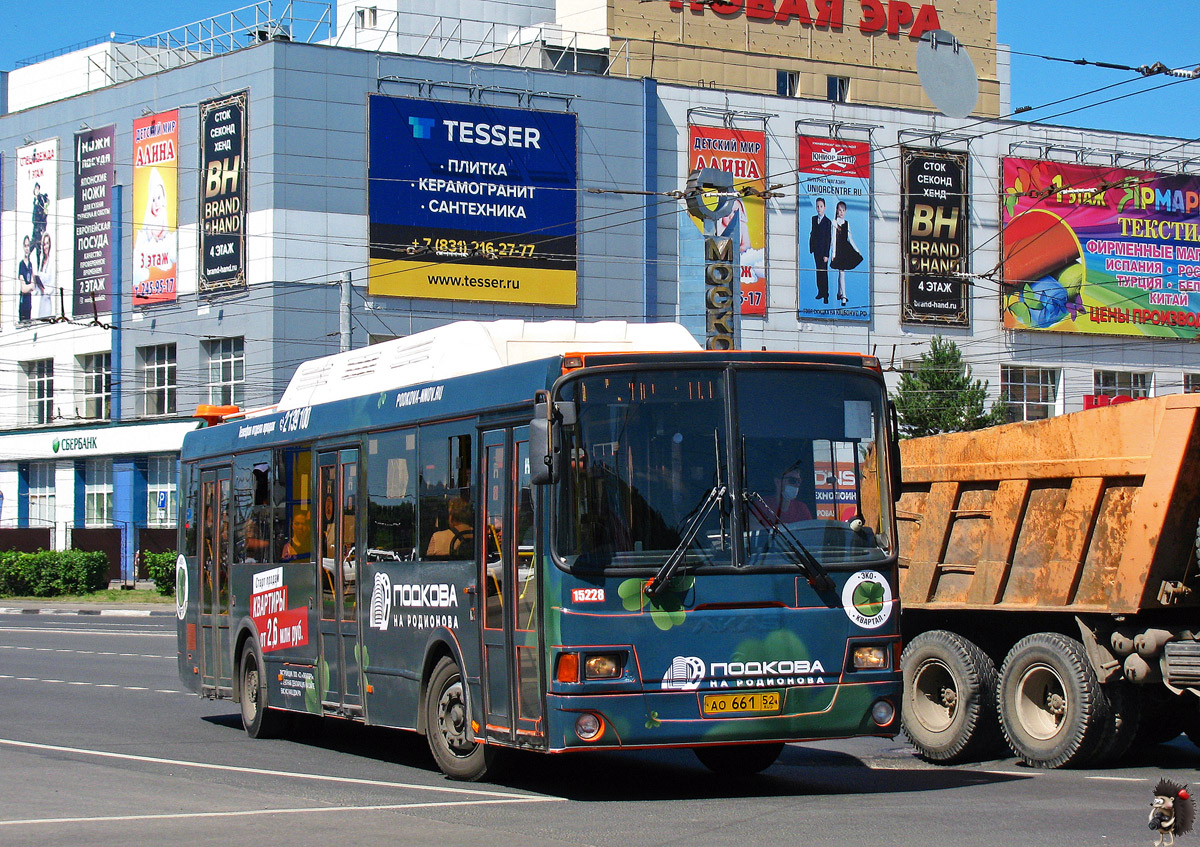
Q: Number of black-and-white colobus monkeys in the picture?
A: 0